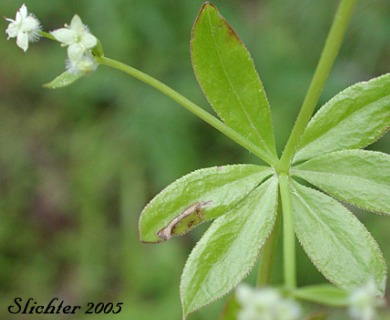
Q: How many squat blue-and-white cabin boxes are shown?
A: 0